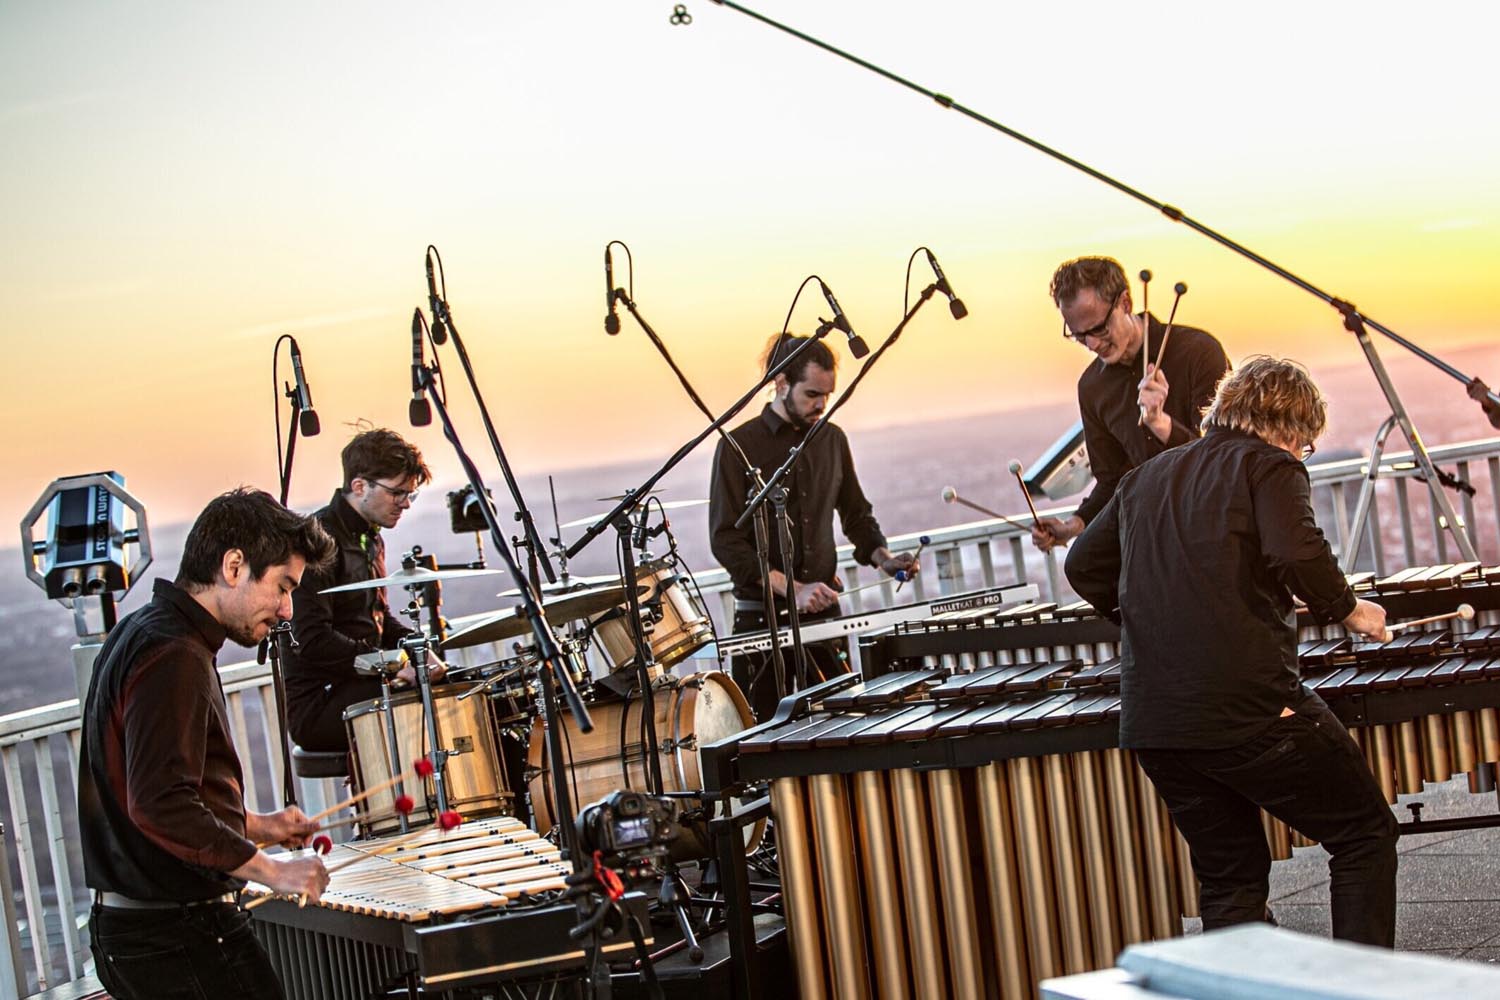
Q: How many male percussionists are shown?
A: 5